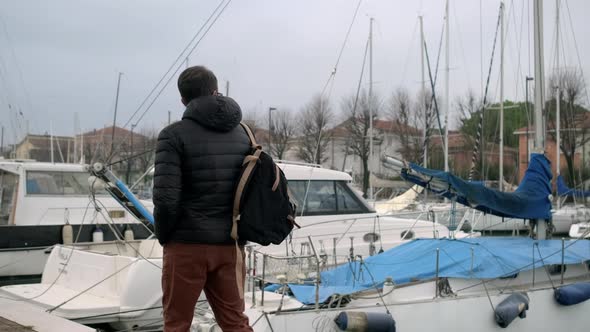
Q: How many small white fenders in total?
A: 3